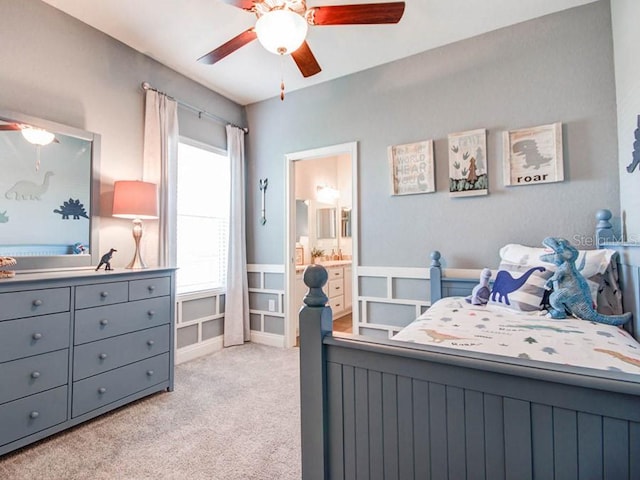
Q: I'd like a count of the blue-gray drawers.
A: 9